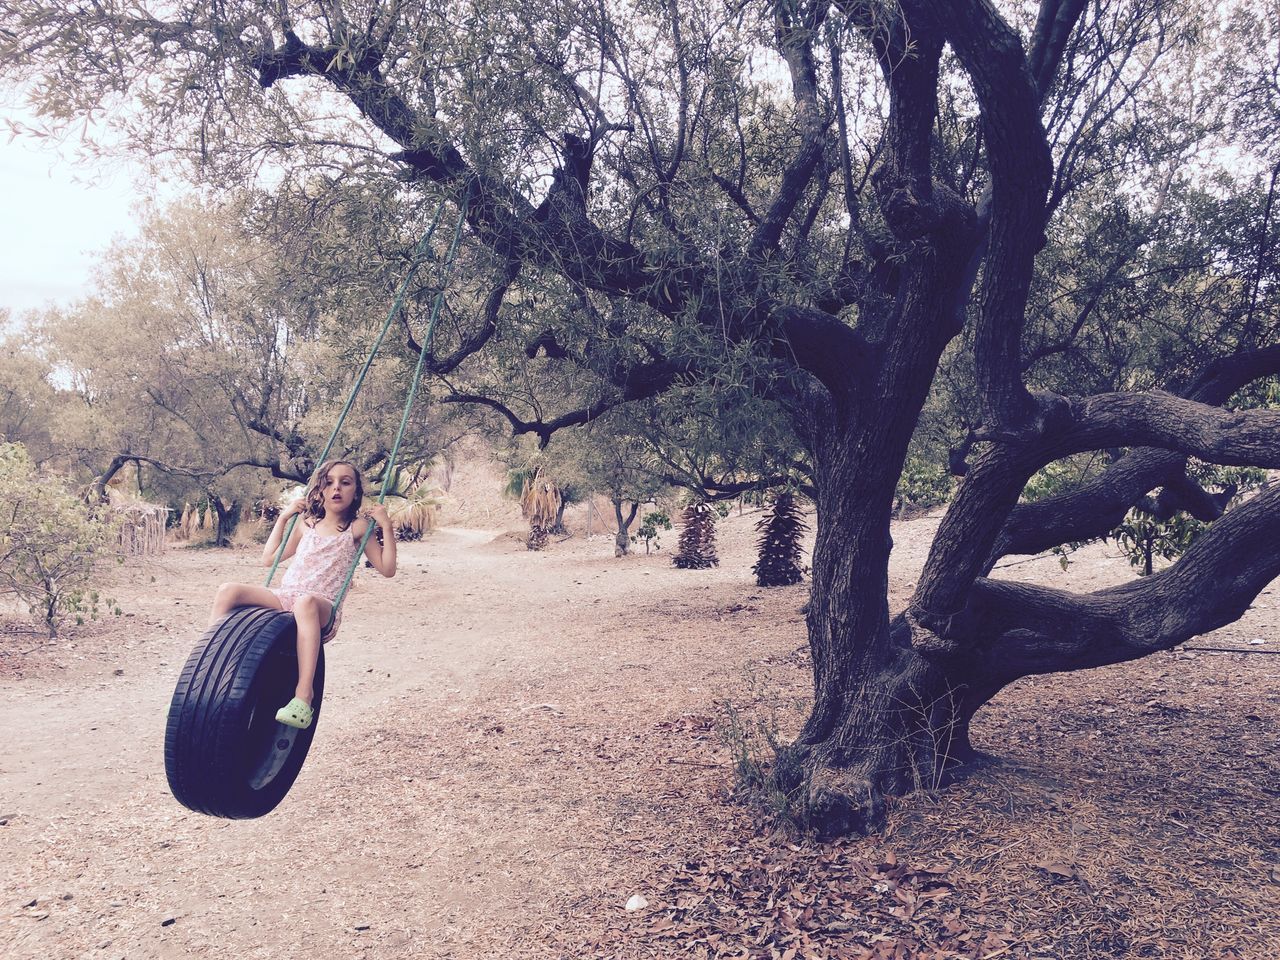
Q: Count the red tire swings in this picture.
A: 0